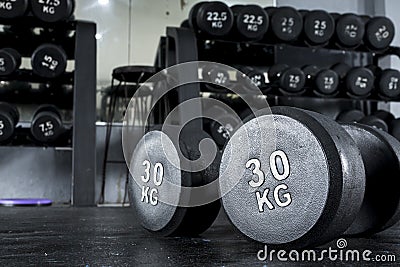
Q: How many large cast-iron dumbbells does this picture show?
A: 2